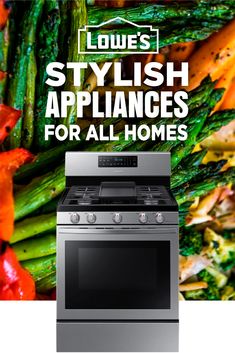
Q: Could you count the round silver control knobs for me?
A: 5